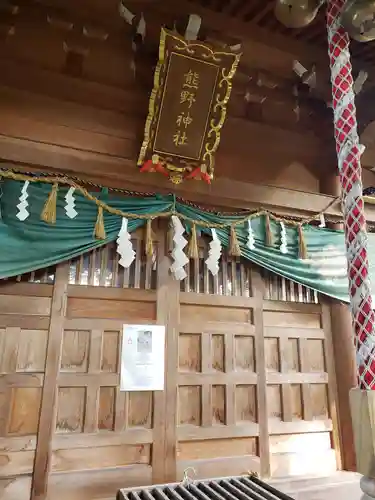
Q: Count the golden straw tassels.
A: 7